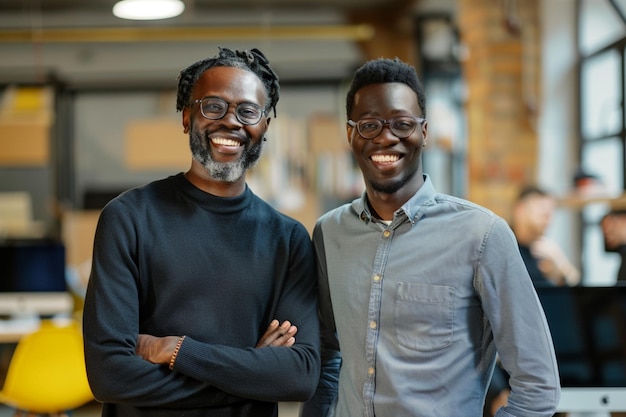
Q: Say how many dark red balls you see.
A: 0